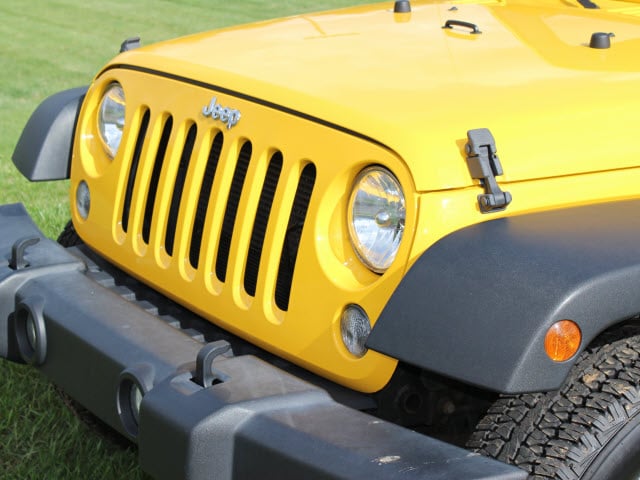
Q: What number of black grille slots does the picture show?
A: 7